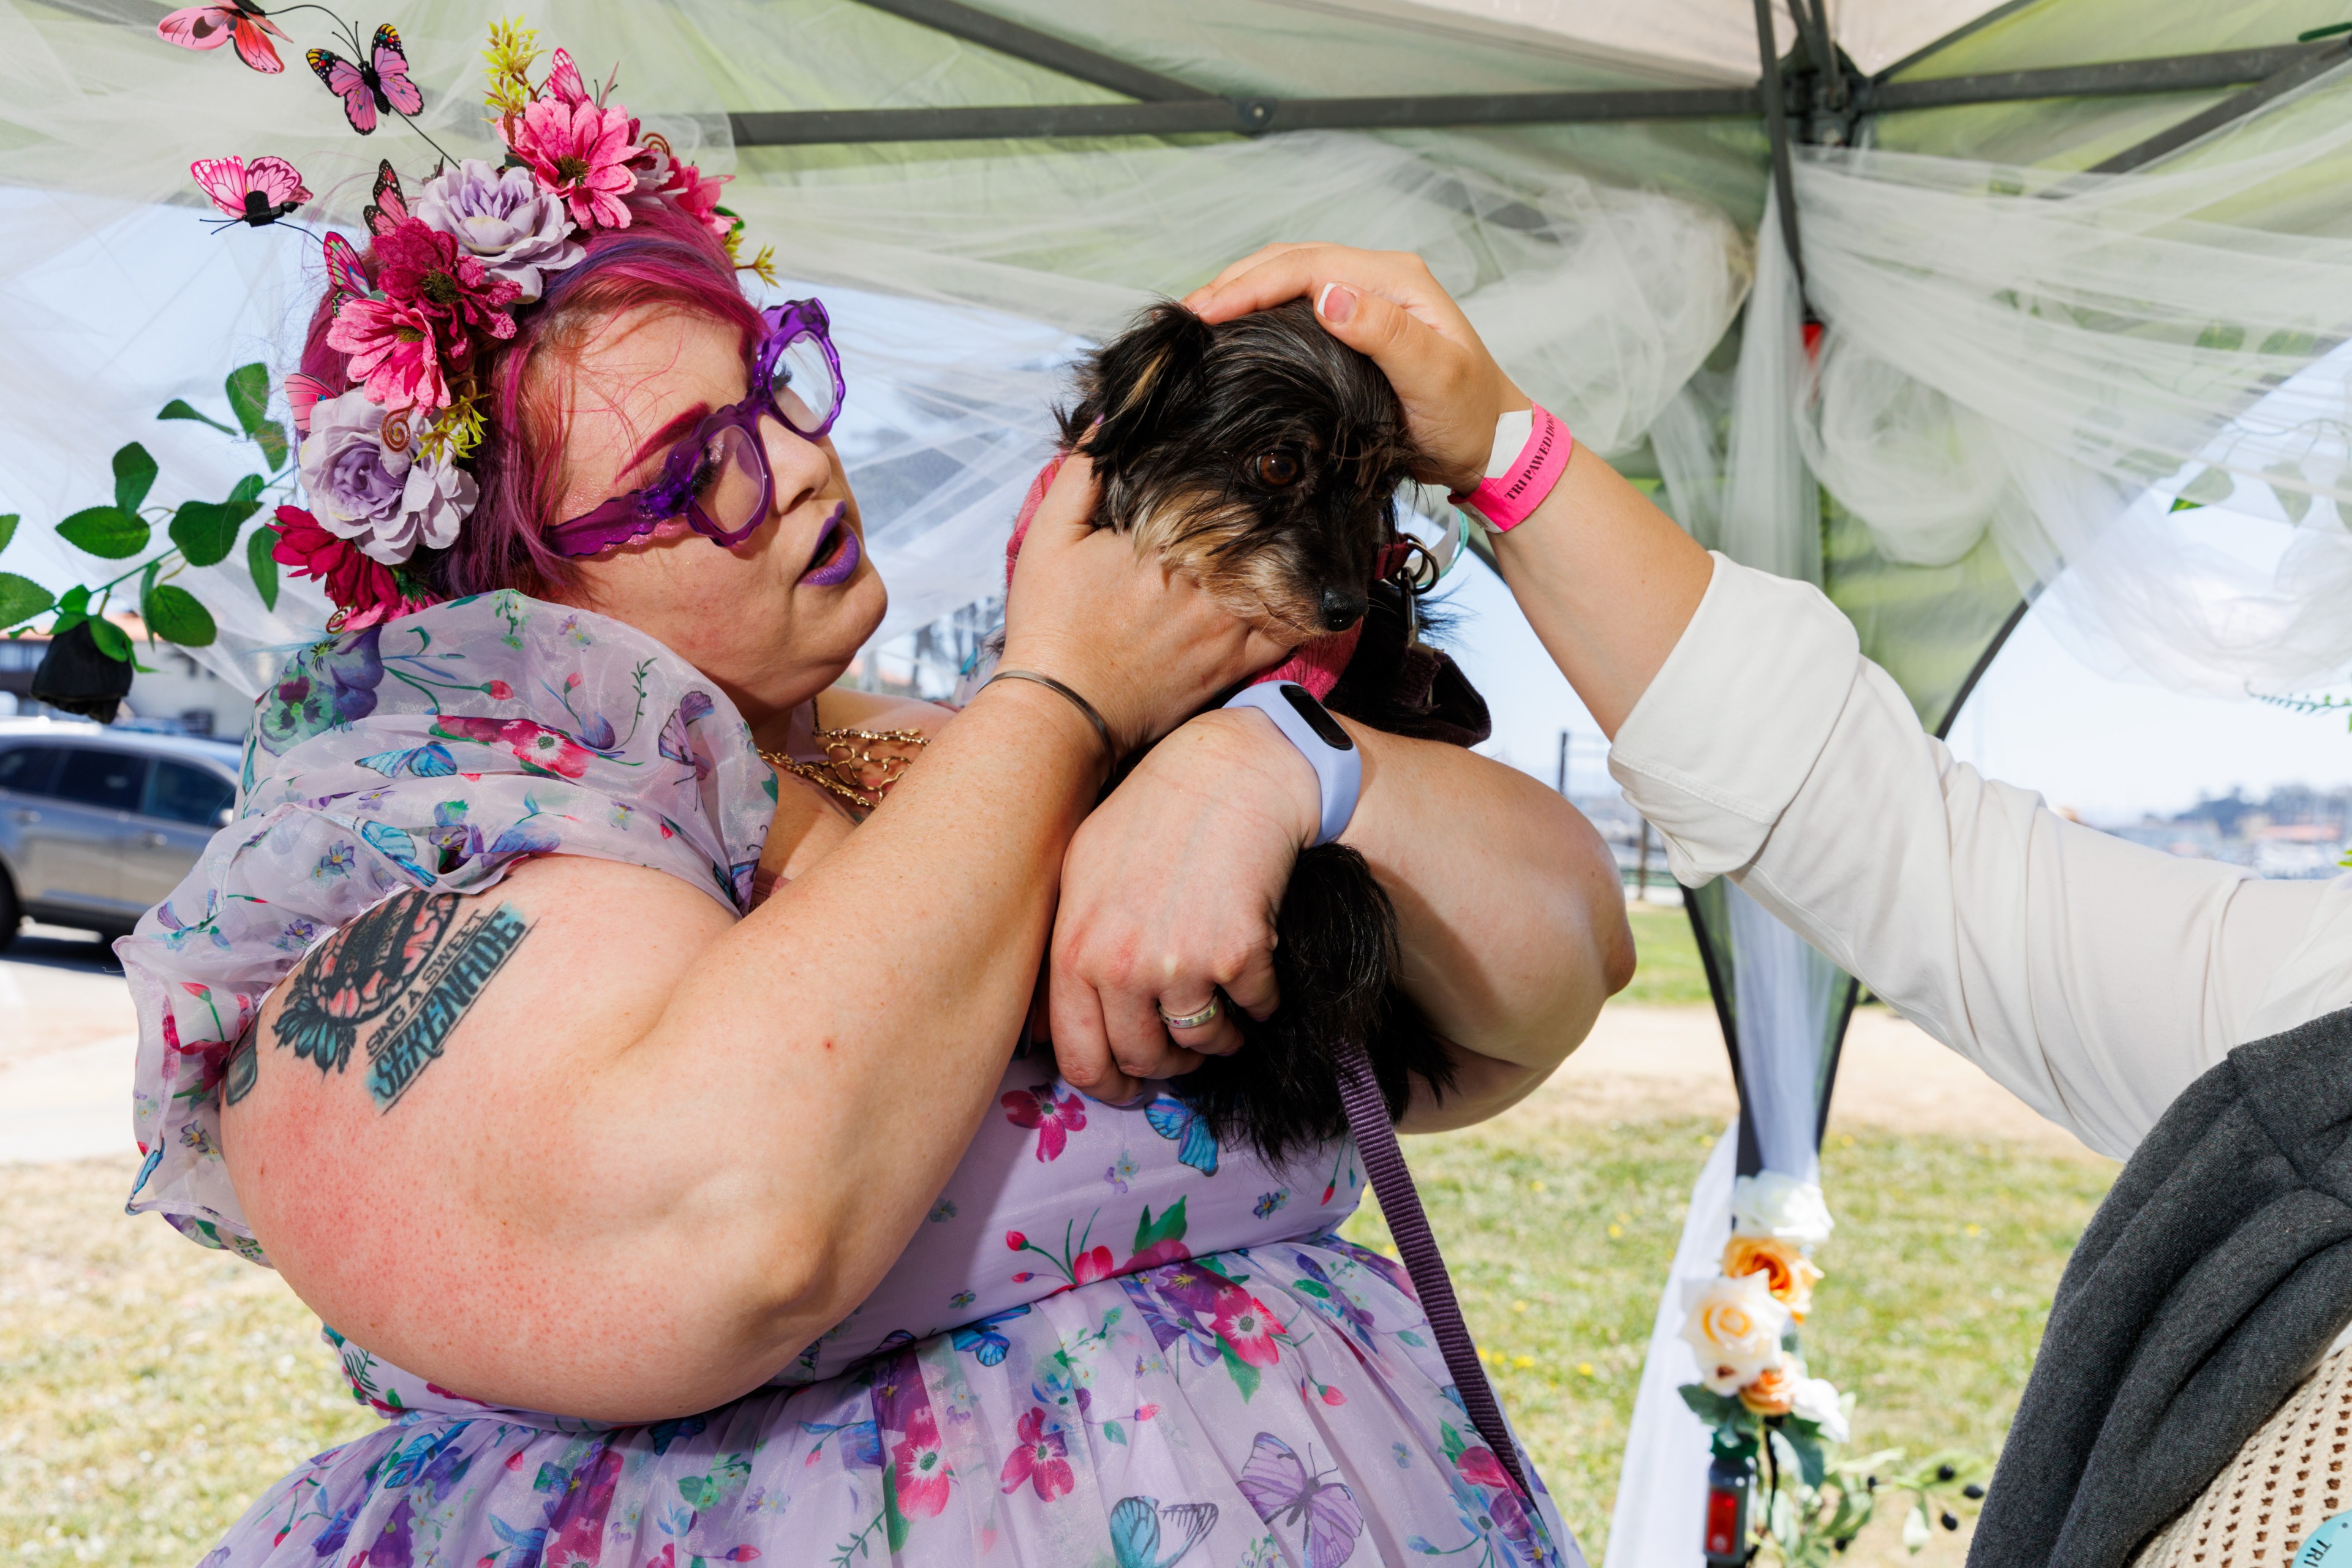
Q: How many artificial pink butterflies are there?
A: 7